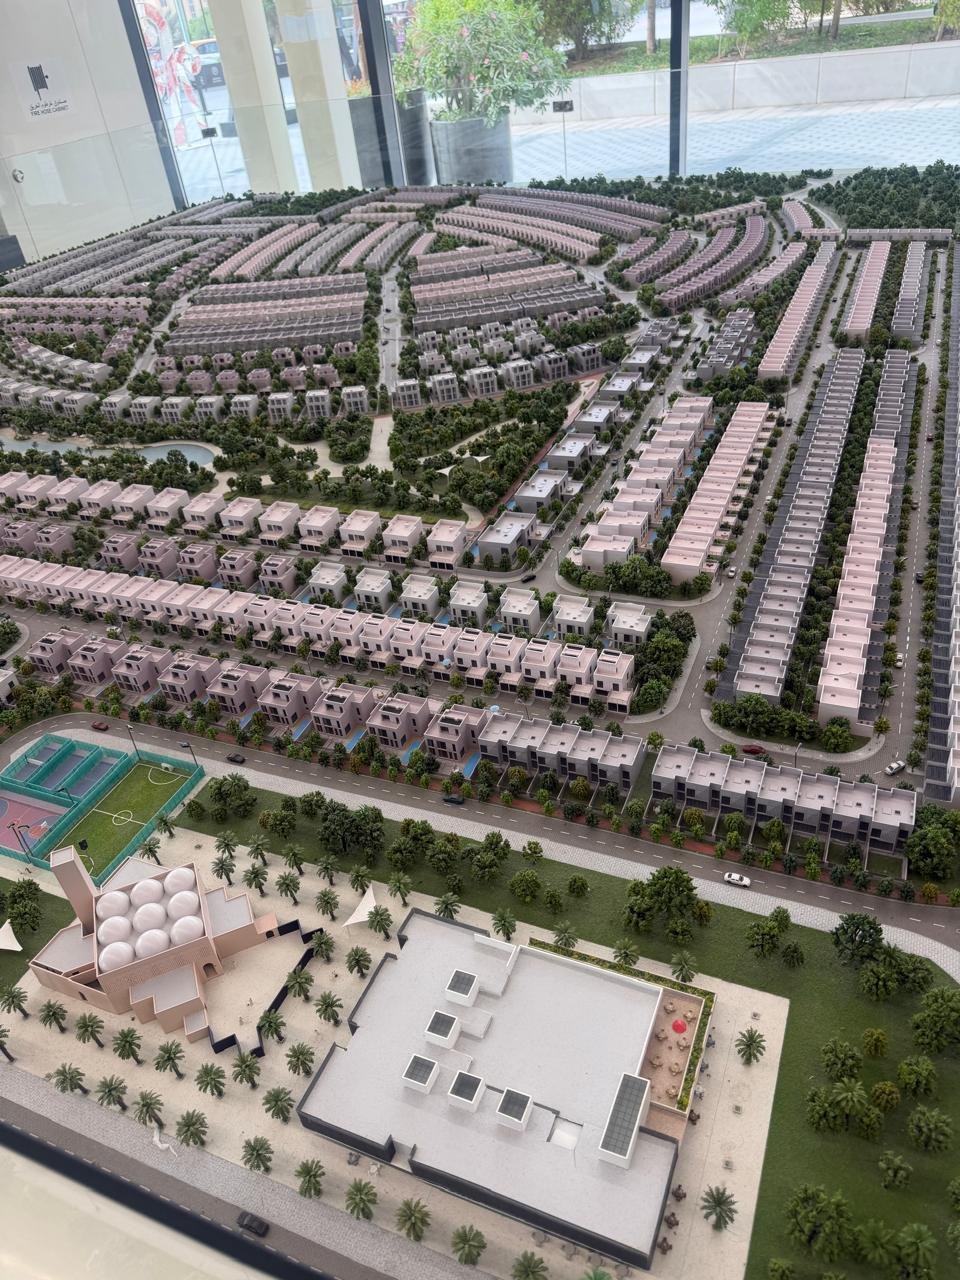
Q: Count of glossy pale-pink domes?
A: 9